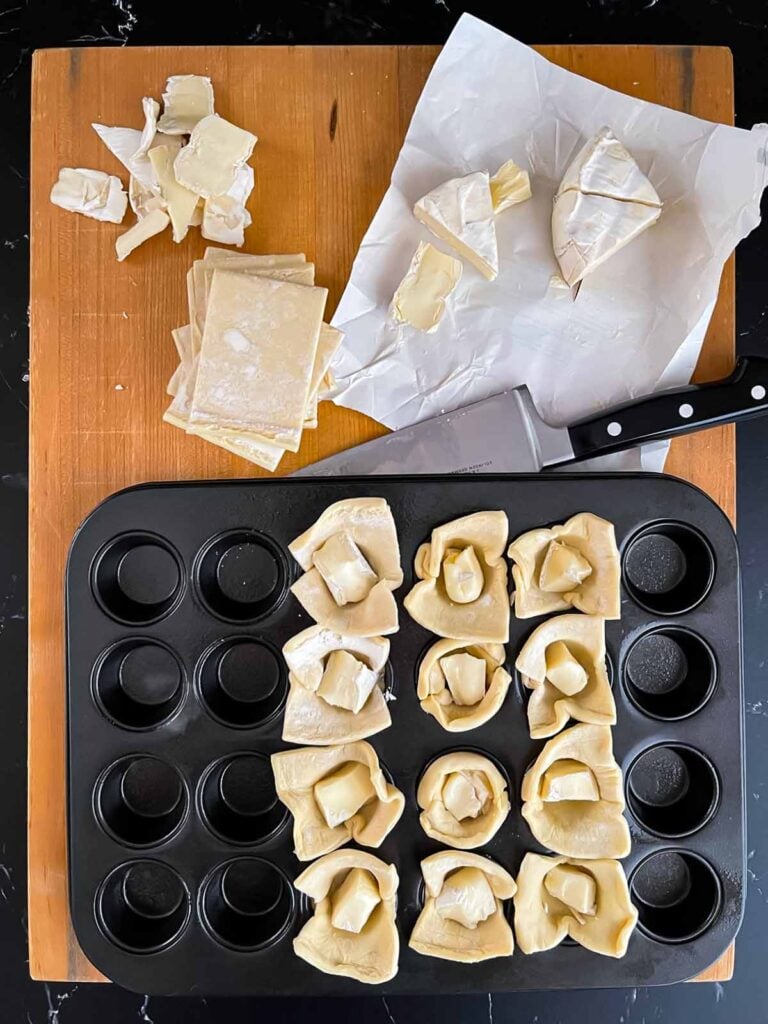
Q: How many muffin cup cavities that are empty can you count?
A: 12